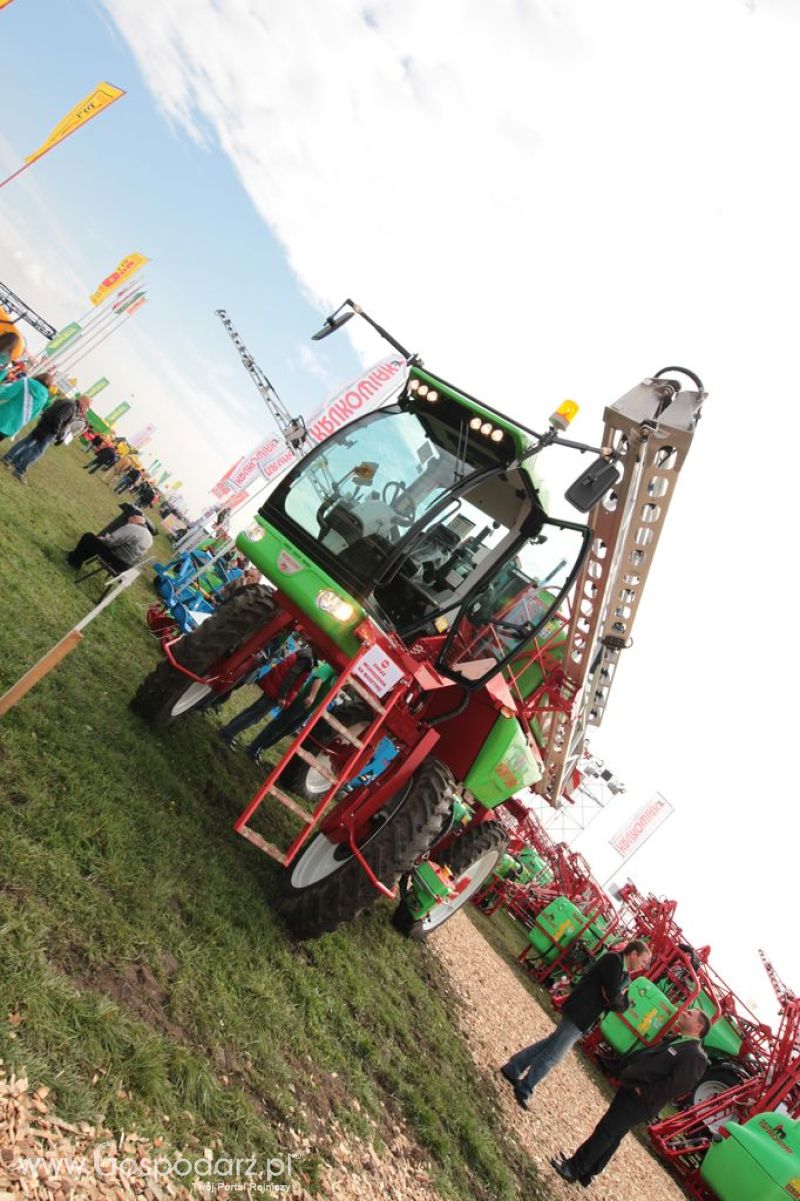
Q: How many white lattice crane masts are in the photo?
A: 1